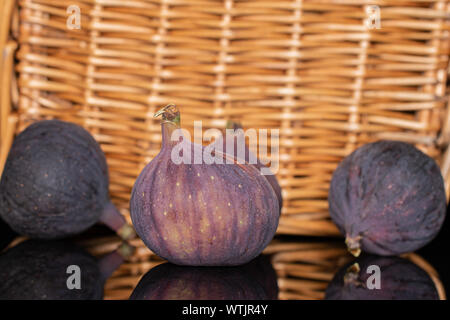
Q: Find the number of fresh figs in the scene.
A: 4